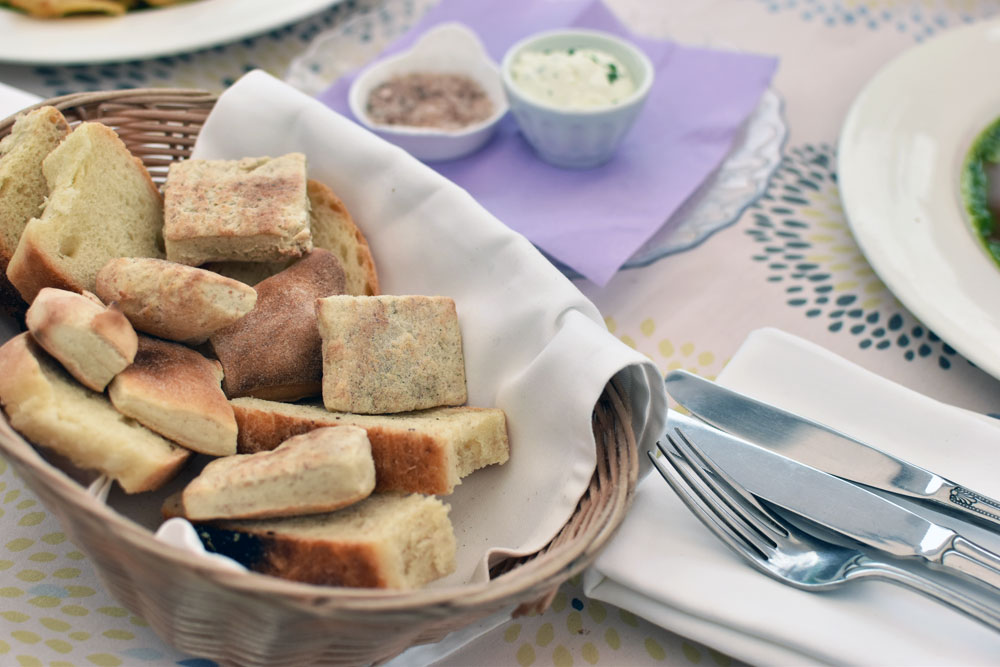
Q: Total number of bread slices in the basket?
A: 13